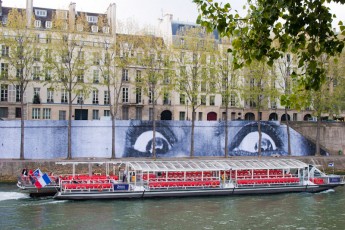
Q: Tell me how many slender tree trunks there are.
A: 9